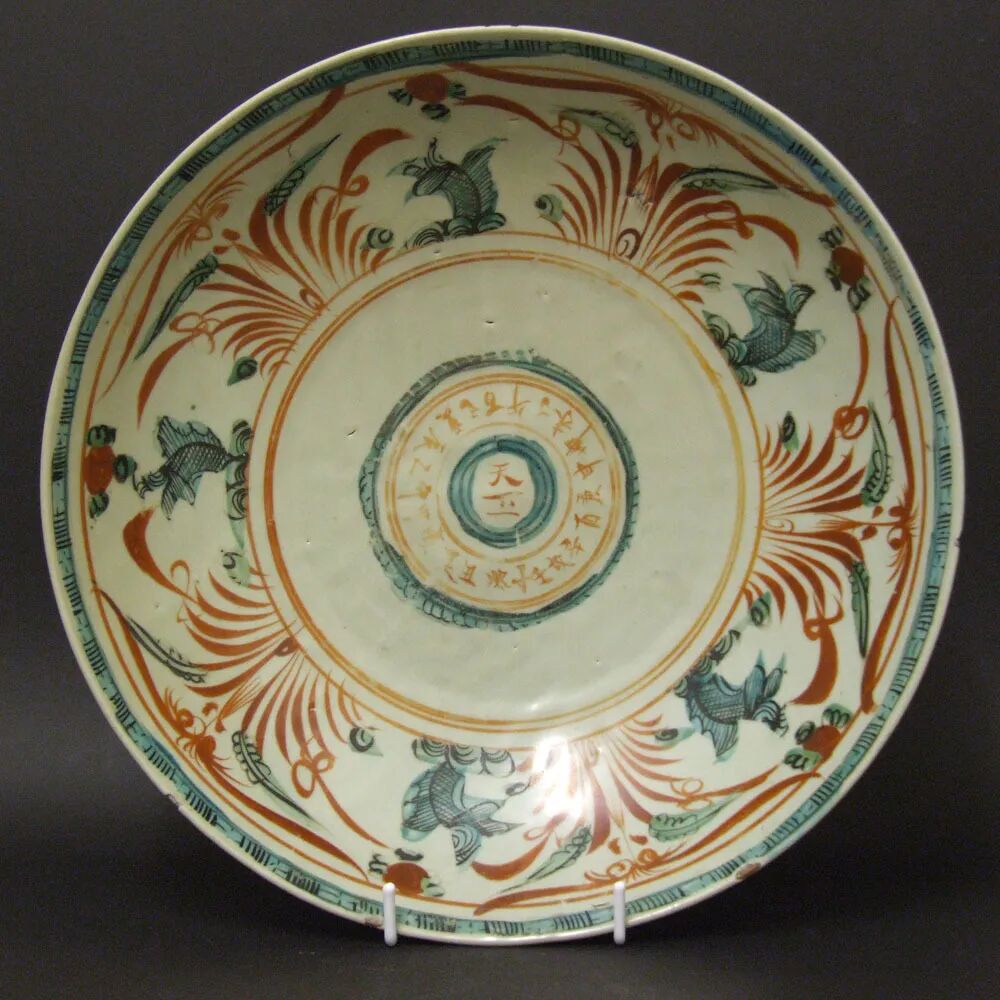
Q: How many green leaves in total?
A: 10